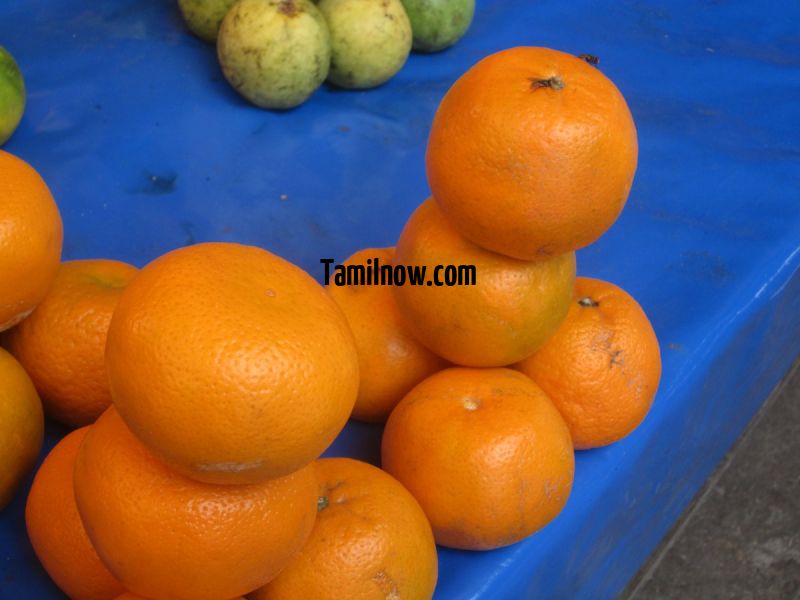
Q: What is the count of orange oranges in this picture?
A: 12